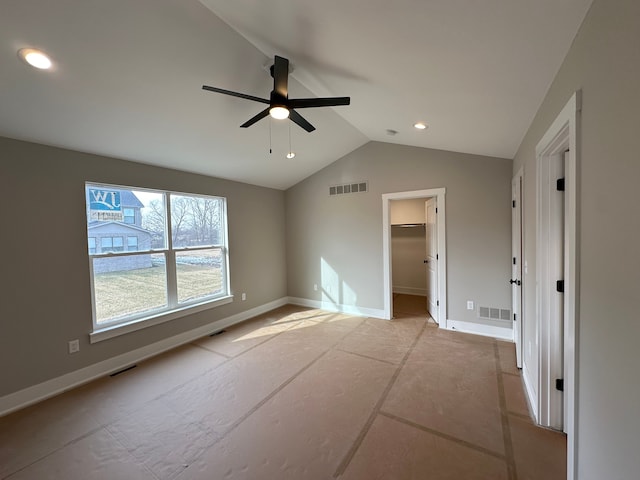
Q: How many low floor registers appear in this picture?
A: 2